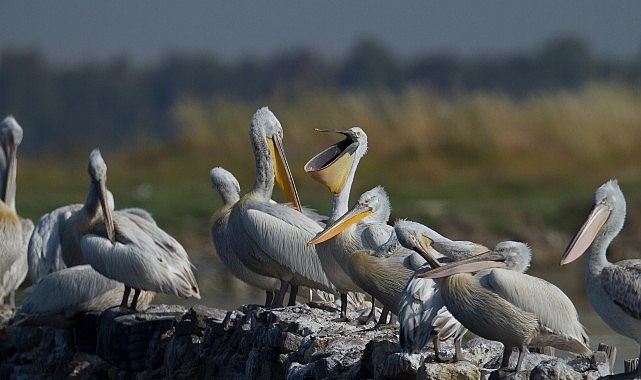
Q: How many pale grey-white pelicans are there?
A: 11